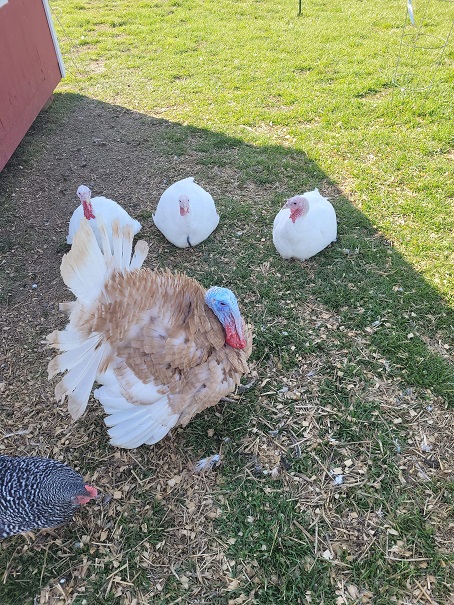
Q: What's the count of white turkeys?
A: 3